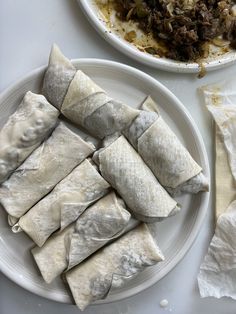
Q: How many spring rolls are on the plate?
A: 8